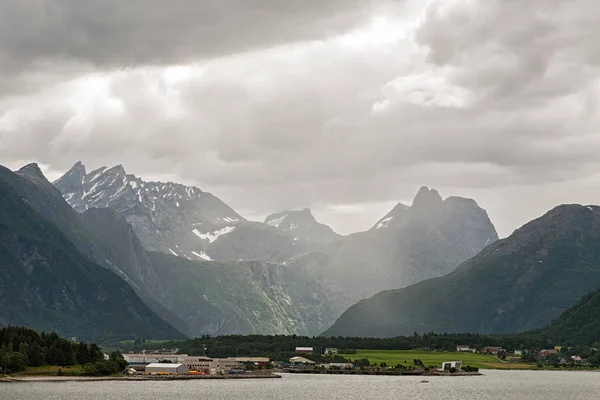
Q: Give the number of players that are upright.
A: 0